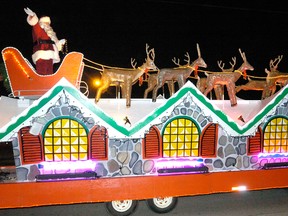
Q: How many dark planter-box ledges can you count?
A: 3